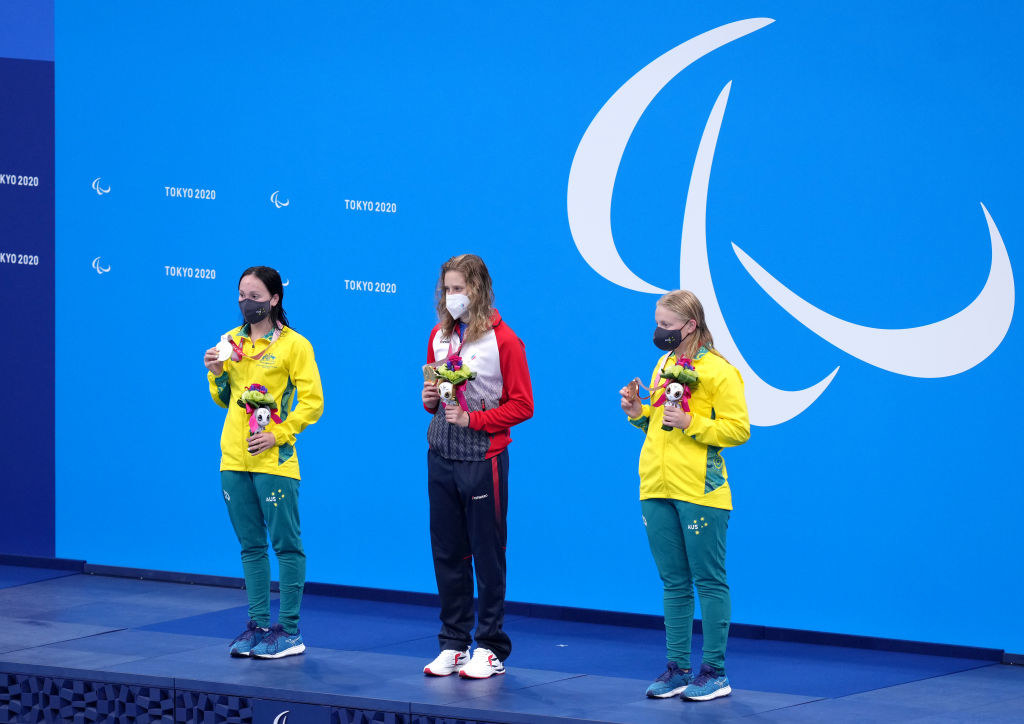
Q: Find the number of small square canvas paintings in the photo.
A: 0